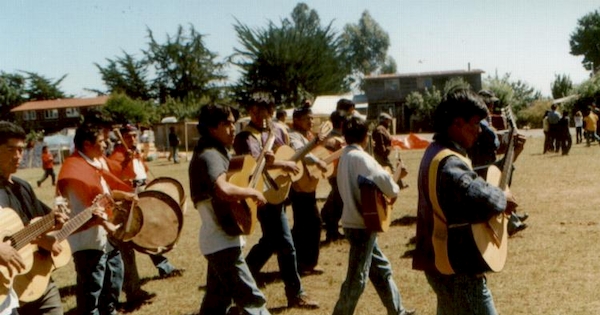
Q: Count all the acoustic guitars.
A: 7